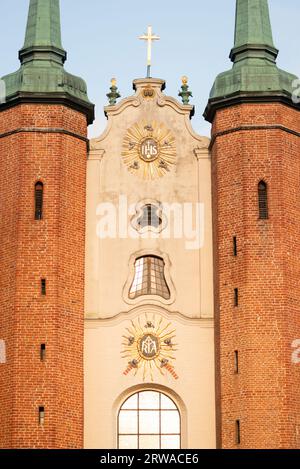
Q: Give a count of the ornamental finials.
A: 2